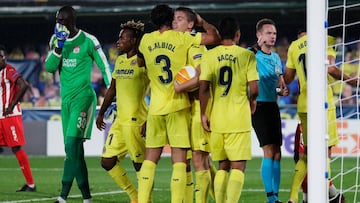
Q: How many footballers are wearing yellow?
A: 5